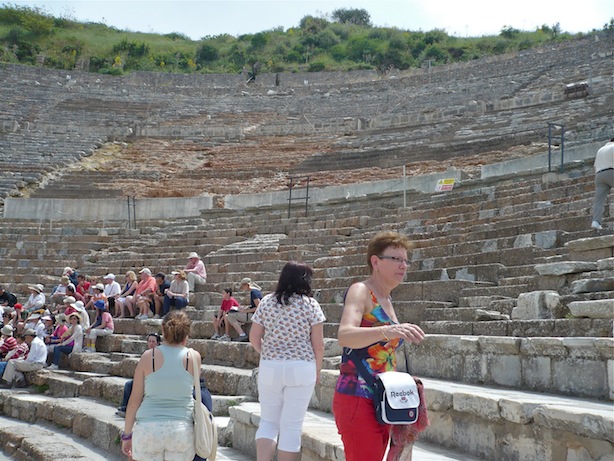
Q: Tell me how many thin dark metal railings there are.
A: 3